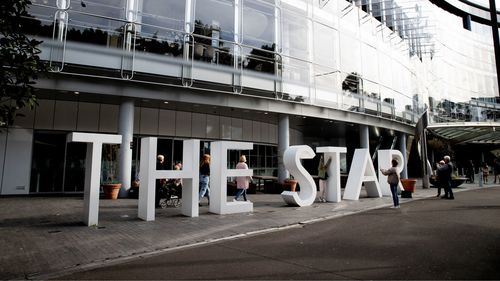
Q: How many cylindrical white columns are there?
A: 4